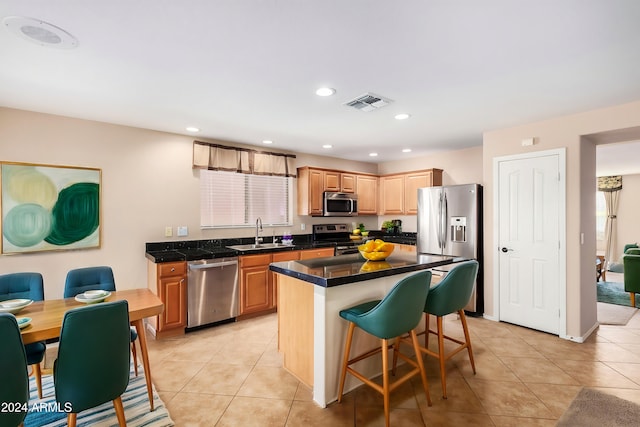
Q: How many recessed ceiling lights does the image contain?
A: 7